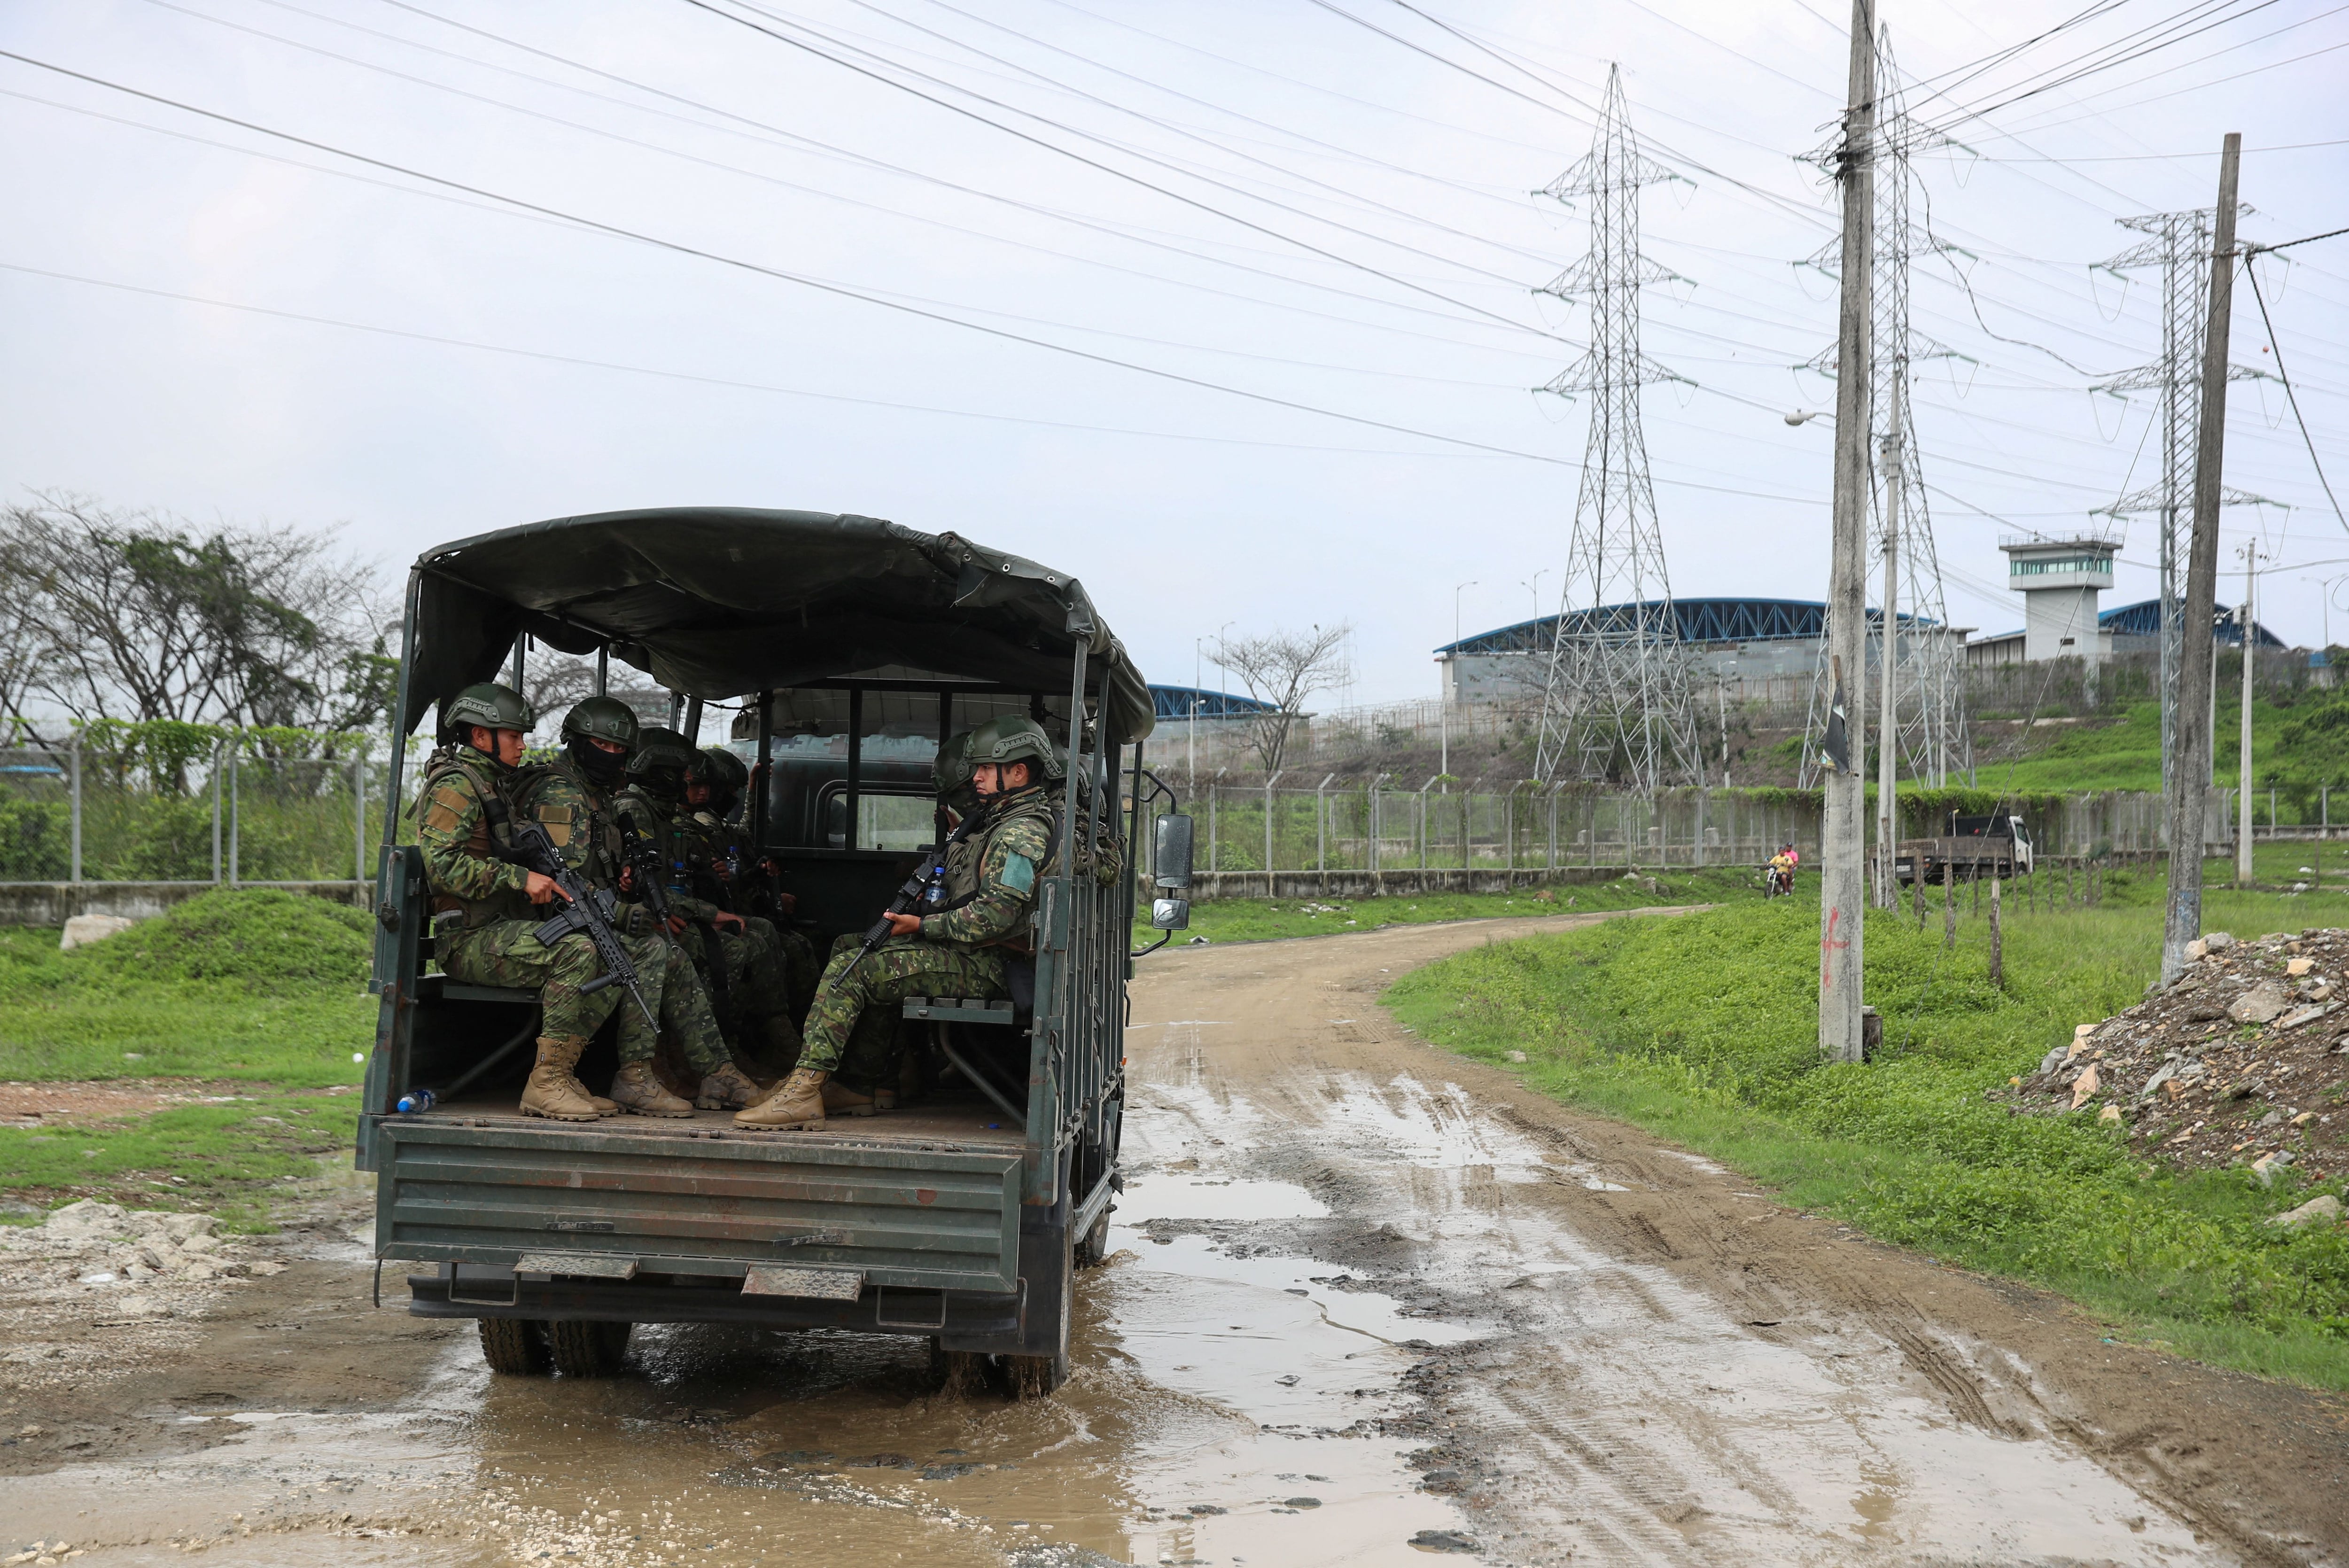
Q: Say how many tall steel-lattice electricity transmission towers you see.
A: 3